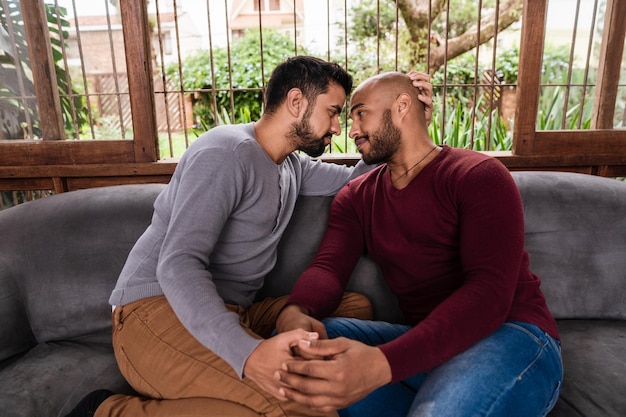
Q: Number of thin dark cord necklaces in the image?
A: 1